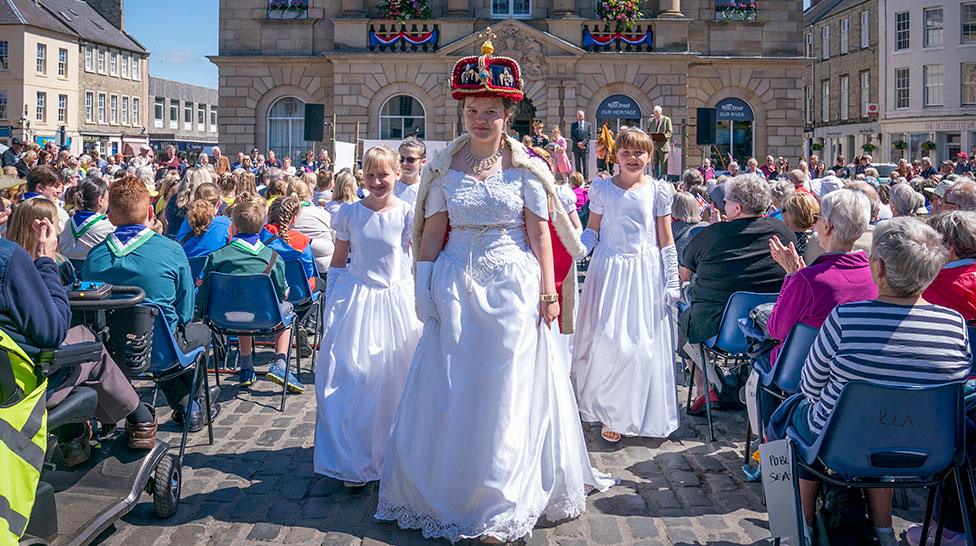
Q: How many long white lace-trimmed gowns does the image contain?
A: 1